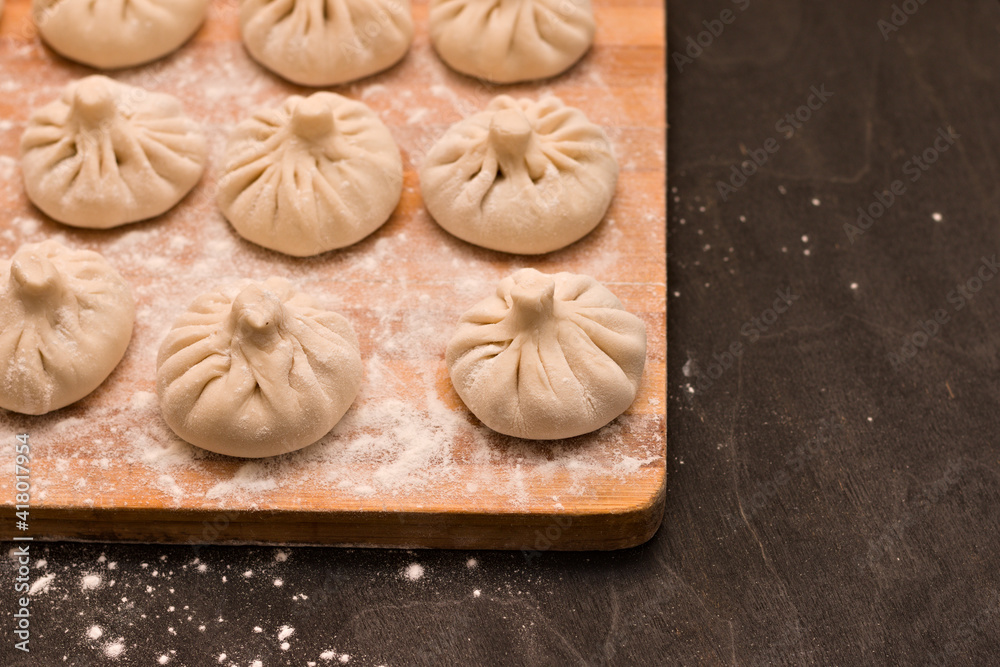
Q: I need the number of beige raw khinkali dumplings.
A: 9